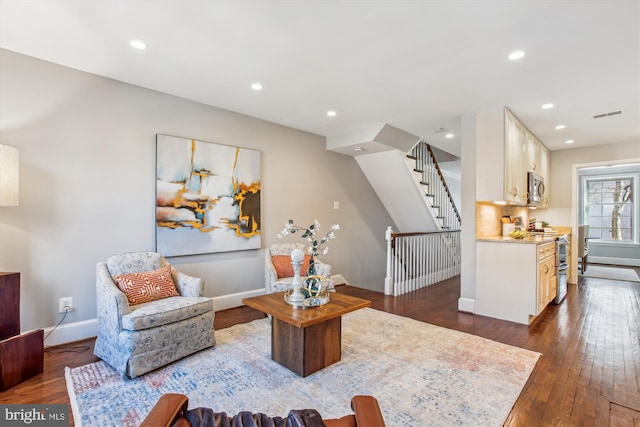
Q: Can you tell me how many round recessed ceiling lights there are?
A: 8